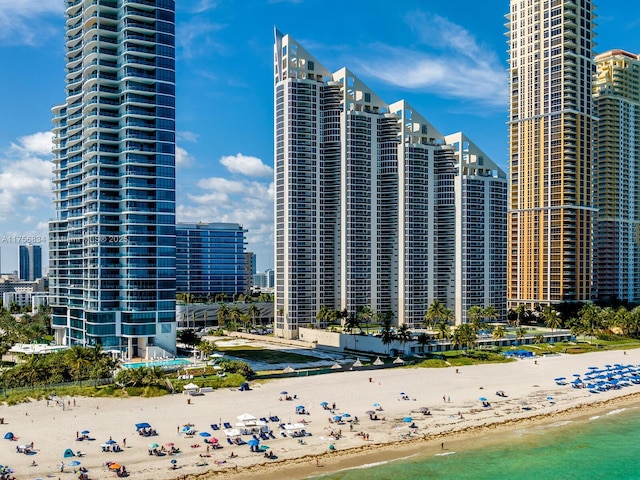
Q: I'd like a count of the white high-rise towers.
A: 4